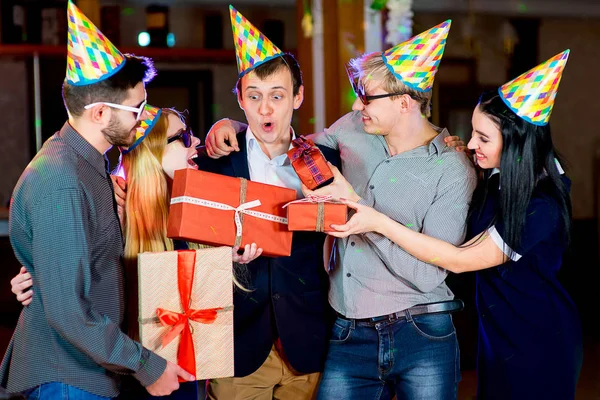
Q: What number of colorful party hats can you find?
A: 5